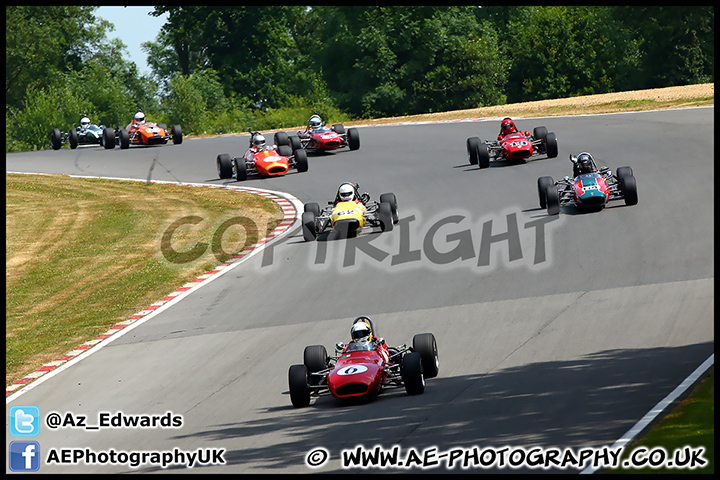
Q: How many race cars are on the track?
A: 8